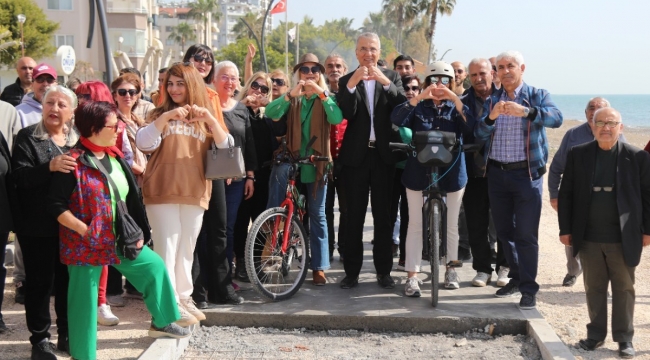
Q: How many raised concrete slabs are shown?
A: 1